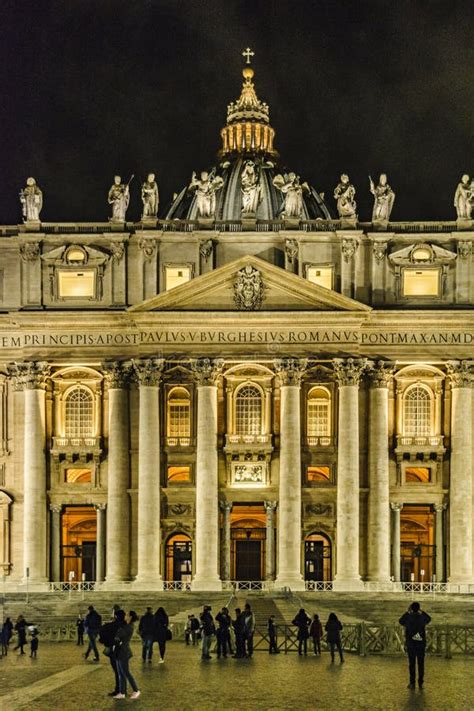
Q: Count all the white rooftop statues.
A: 9